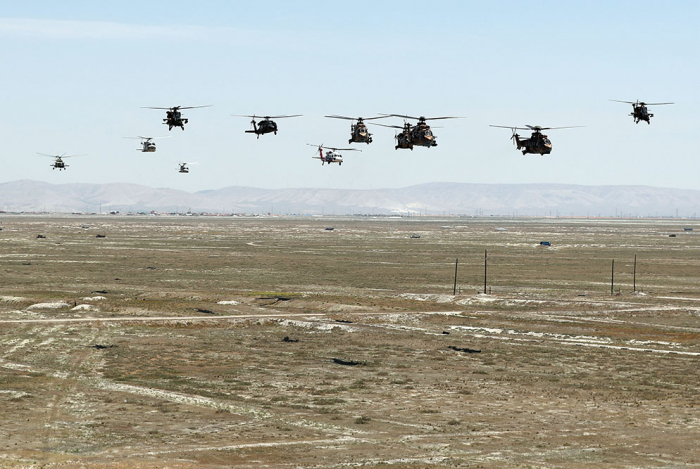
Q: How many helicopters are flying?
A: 11